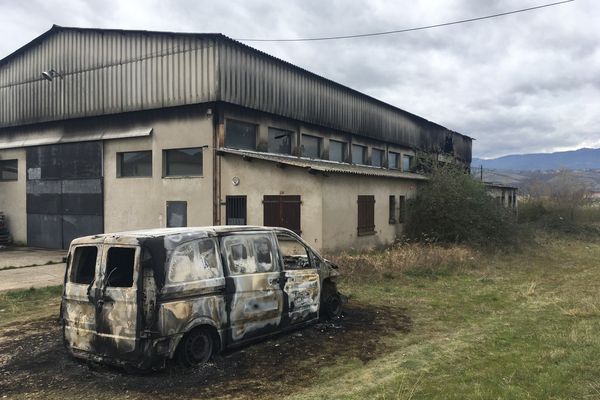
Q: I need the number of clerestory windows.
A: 8